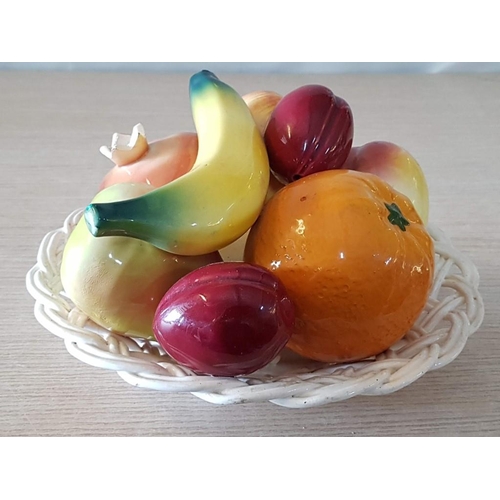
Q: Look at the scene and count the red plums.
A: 2